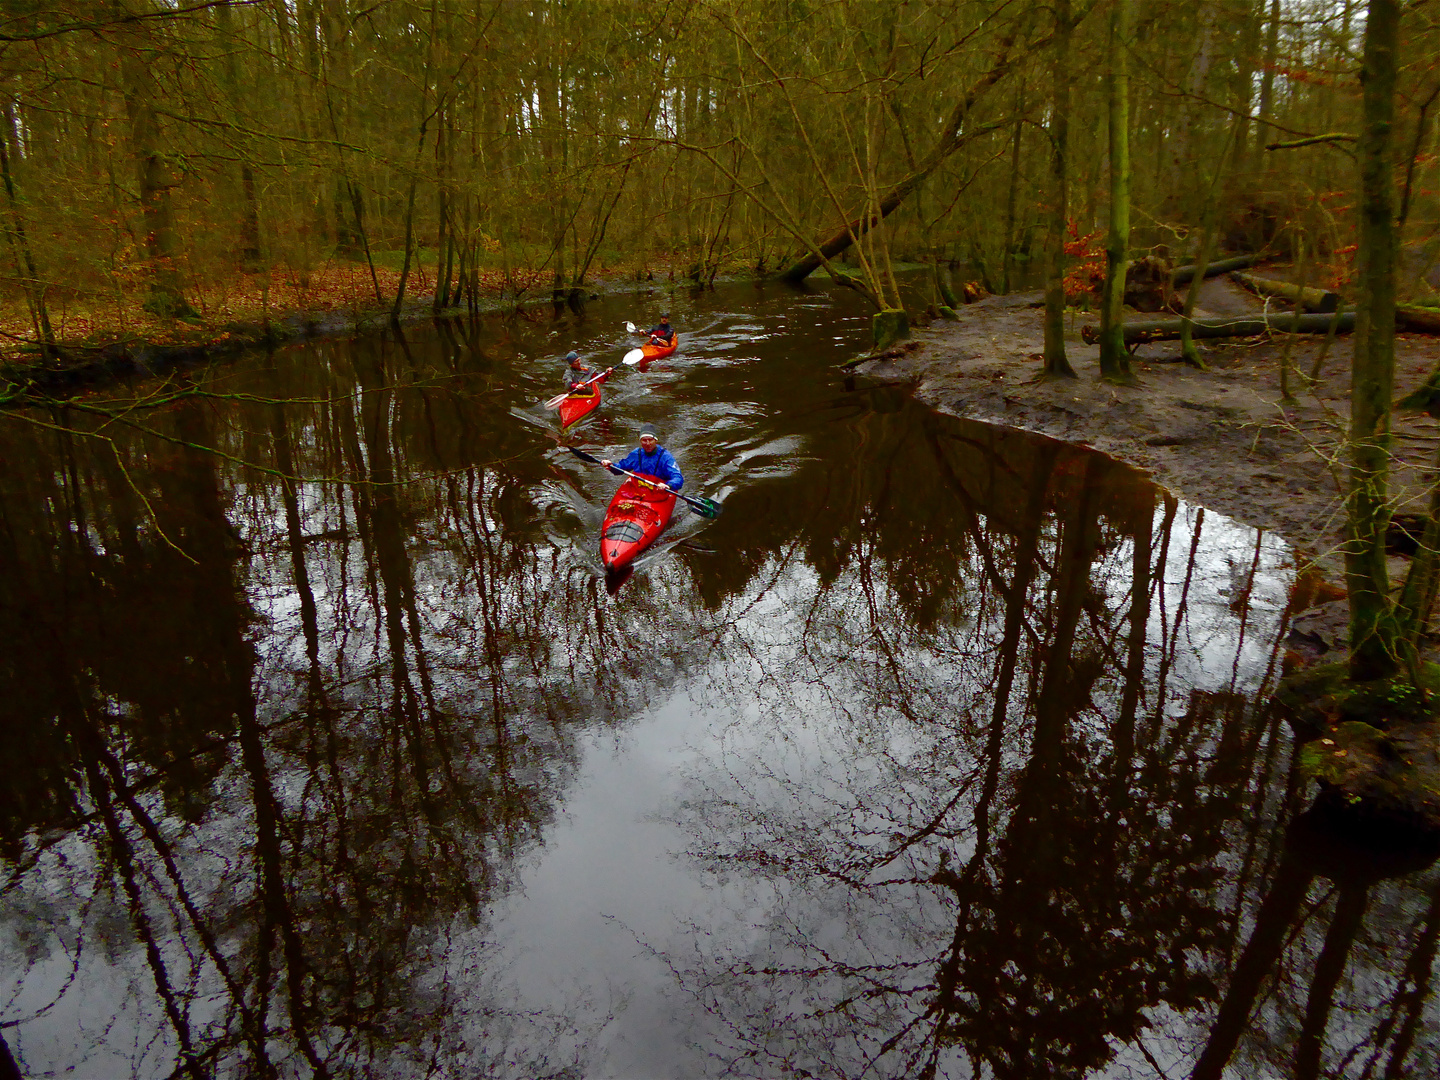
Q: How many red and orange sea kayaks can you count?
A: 3